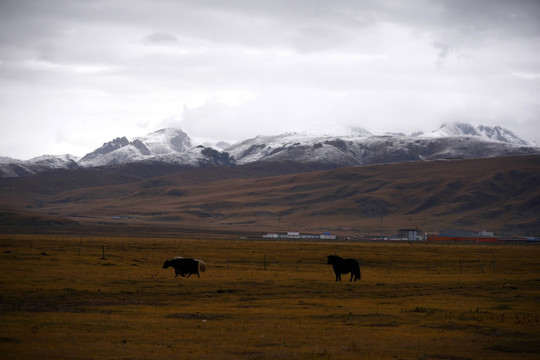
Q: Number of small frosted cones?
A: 0